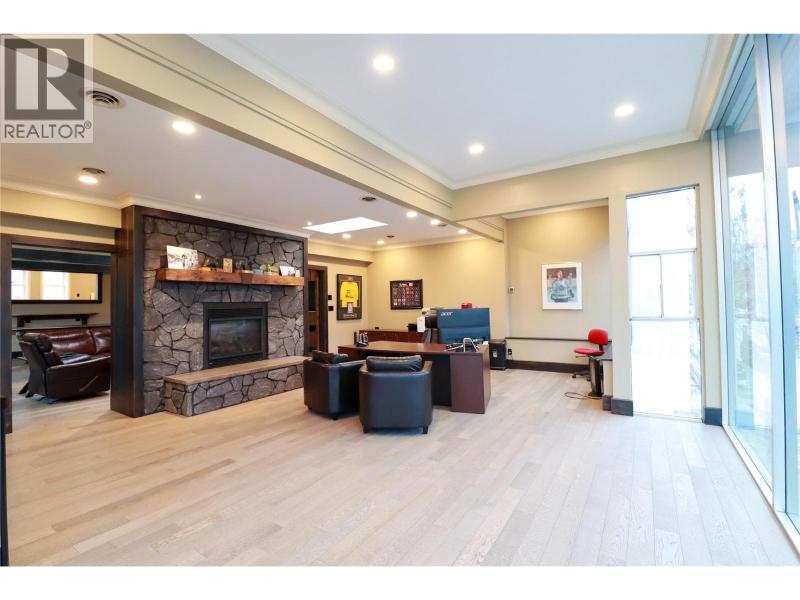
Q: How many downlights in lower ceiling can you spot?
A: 9